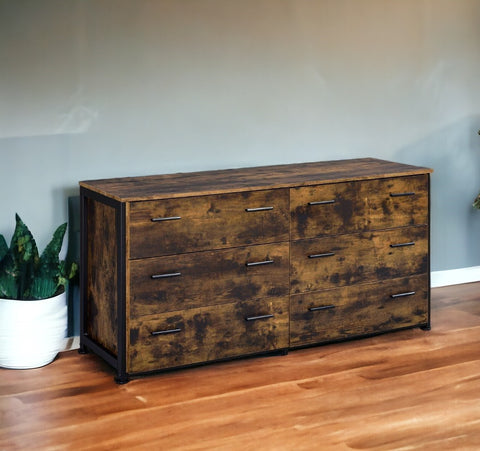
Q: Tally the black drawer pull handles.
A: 12